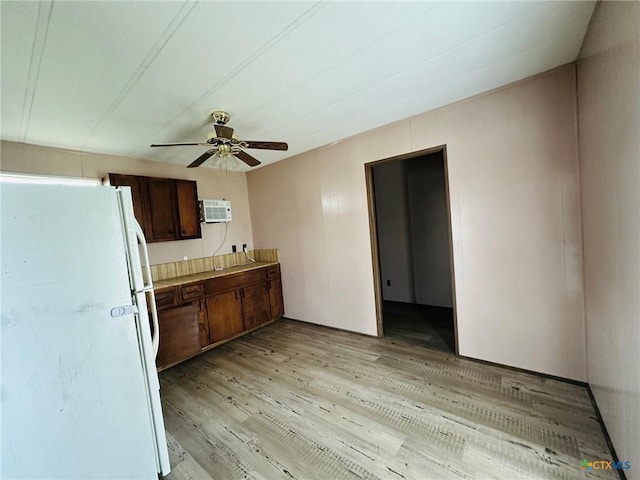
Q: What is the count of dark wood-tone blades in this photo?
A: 5